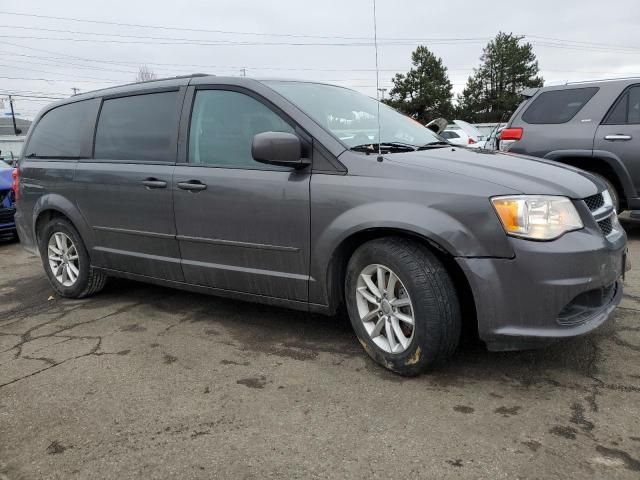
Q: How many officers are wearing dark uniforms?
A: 0